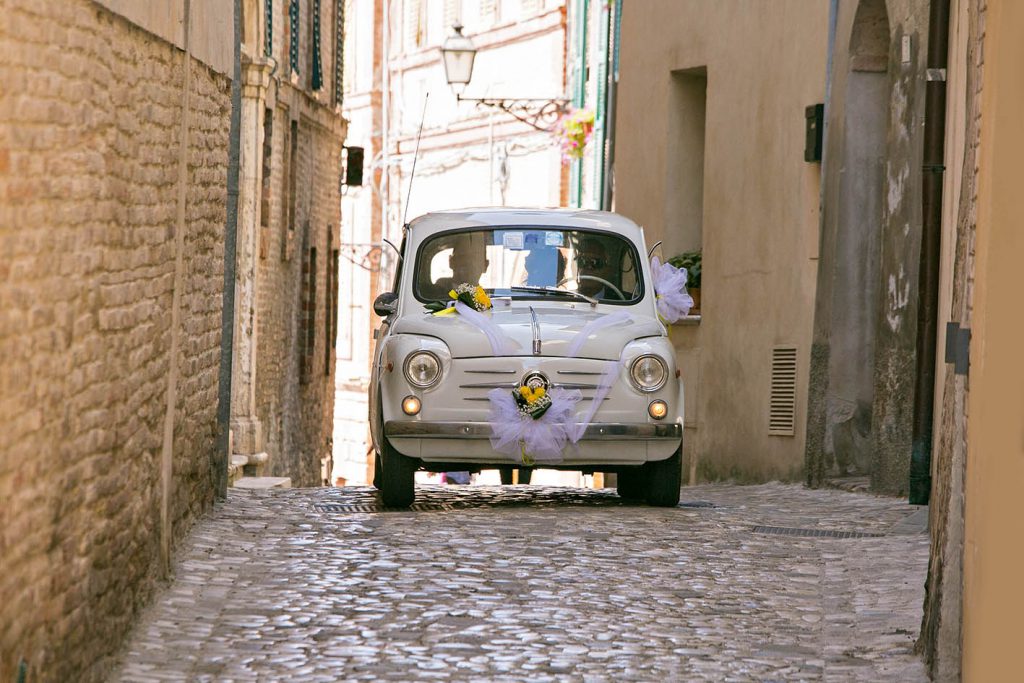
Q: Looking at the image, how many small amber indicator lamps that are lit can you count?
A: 2